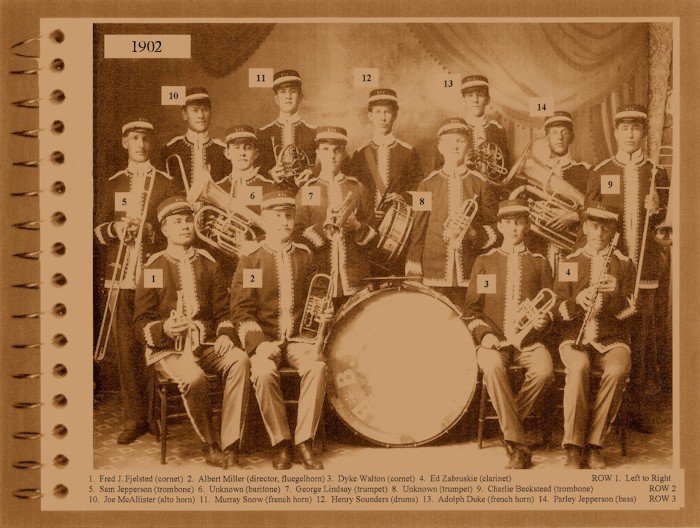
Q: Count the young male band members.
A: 14